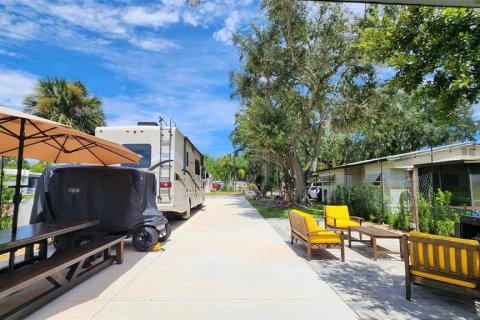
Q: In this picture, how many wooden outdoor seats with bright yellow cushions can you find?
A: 3